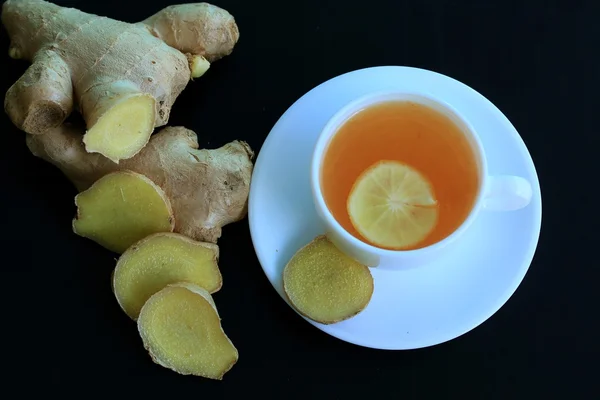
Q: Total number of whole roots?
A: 2